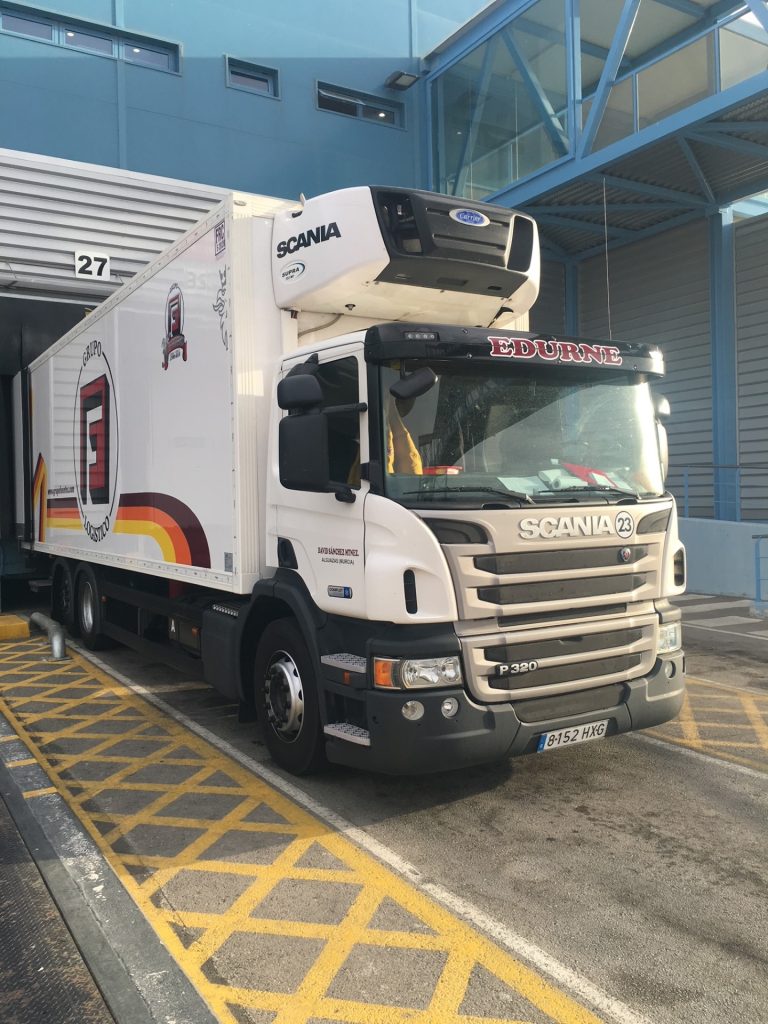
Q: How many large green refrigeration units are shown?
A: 0